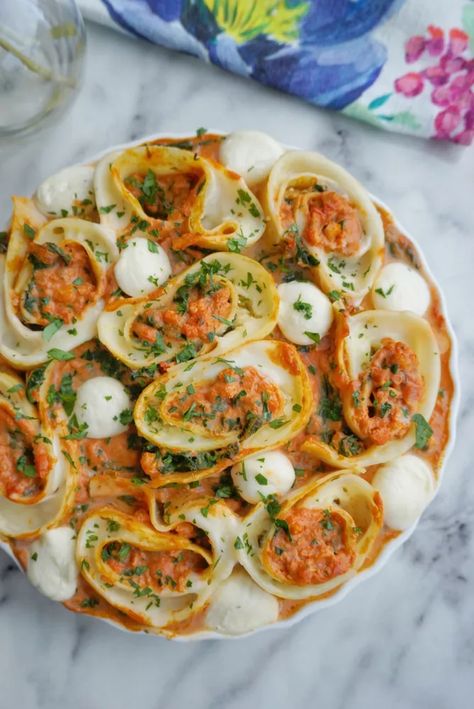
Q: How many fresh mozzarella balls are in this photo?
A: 10